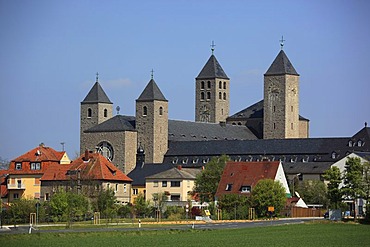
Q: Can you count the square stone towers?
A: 4